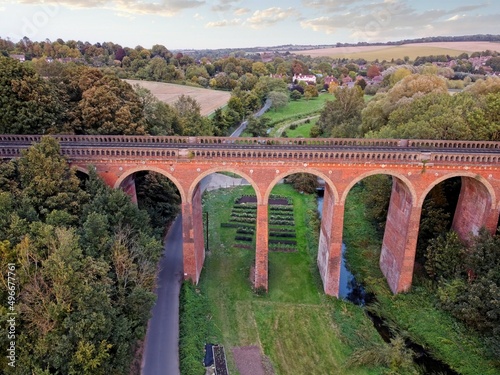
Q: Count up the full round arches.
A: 5